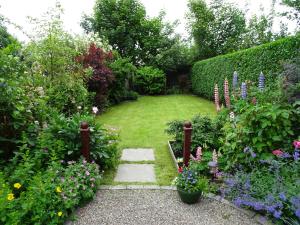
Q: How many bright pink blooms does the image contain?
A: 2